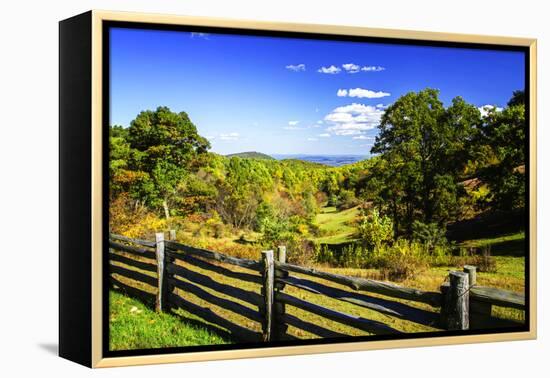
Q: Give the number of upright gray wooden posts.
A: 6